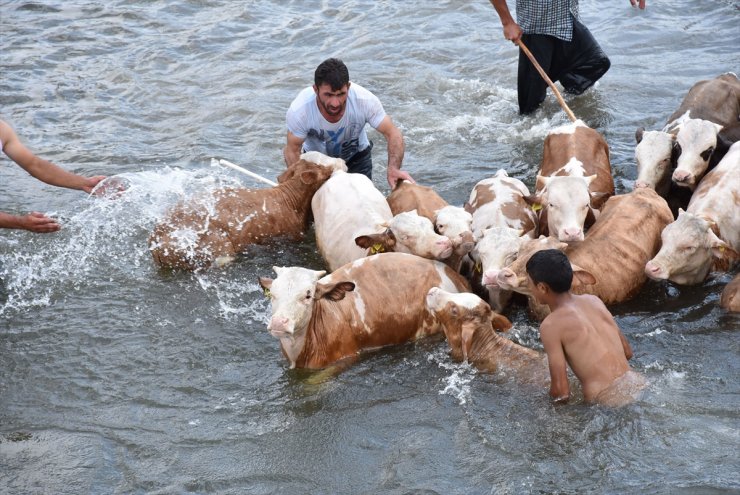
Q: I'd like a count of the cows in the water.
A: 12